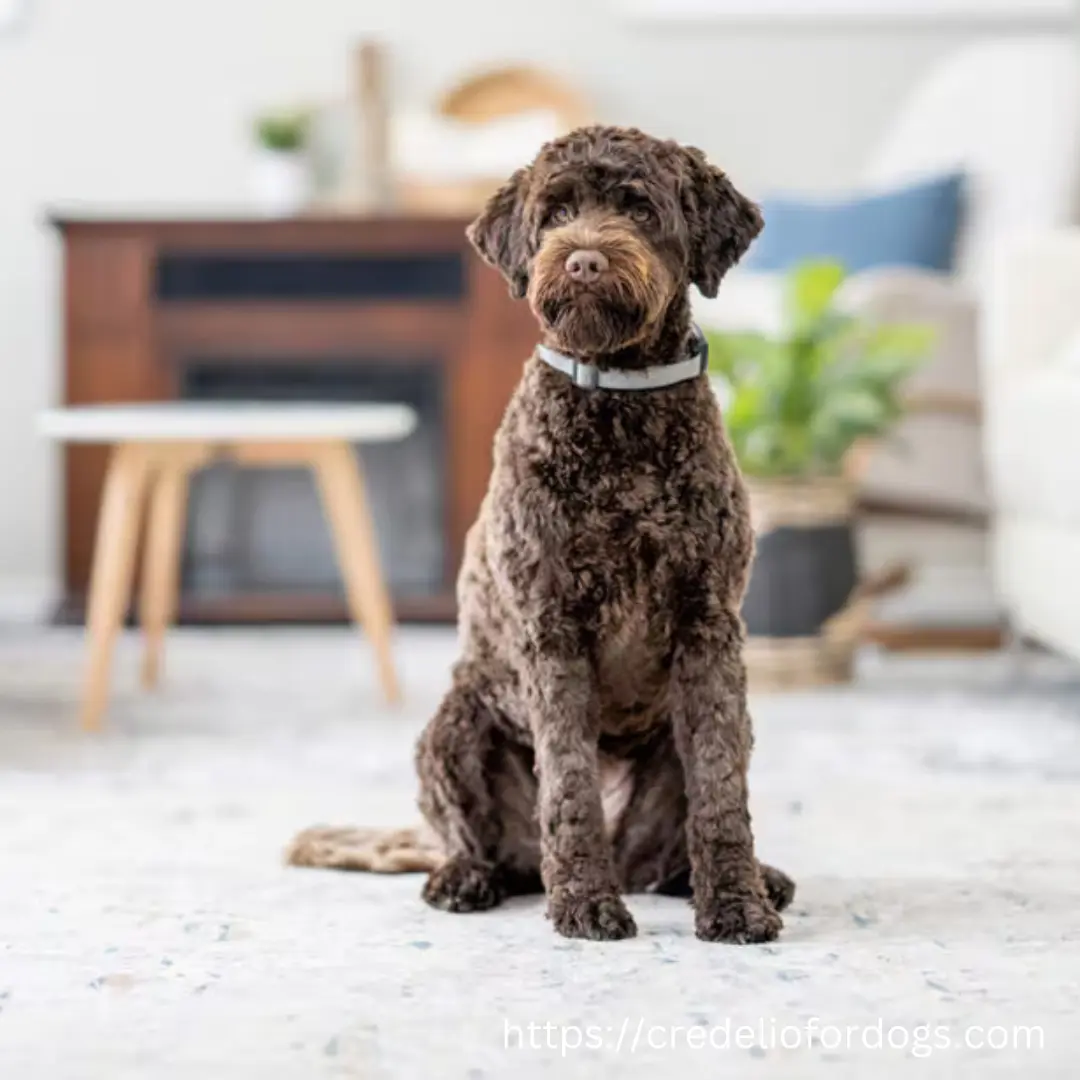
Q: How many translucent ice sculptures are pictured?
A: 0